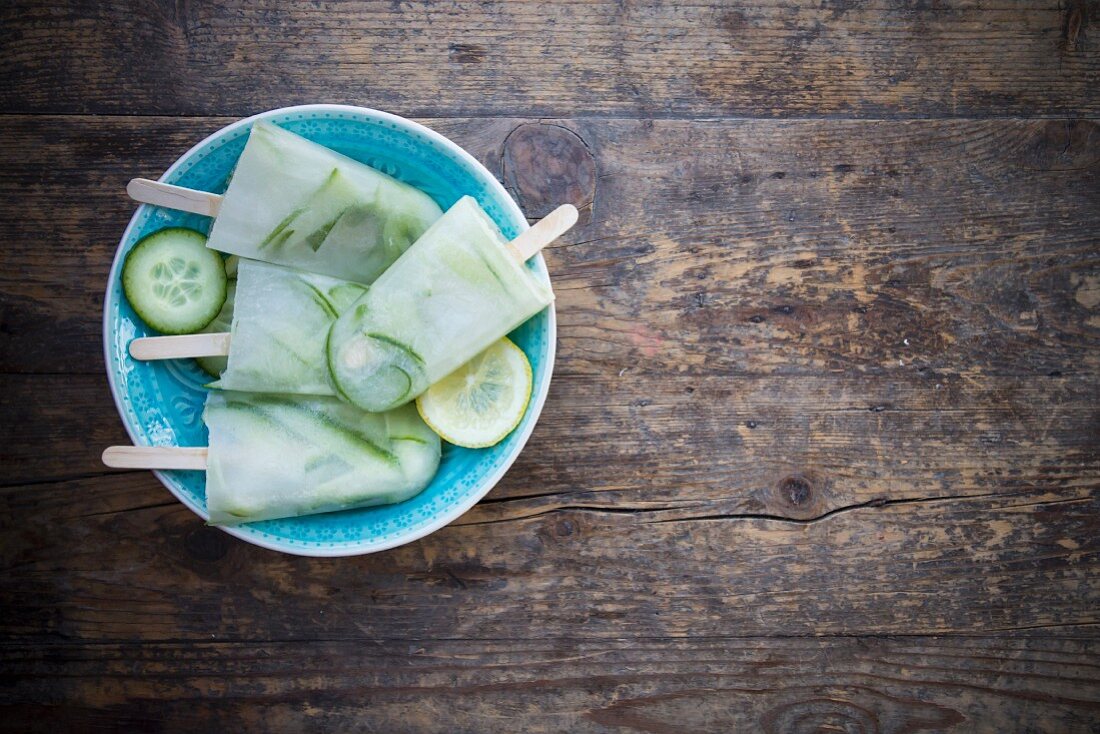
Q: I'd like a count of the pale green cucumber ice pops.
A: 4